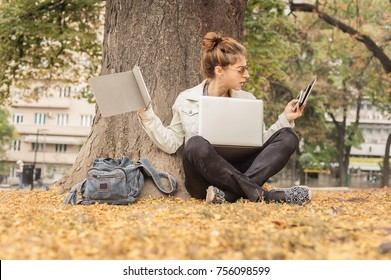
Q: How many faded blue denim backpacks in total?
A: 1